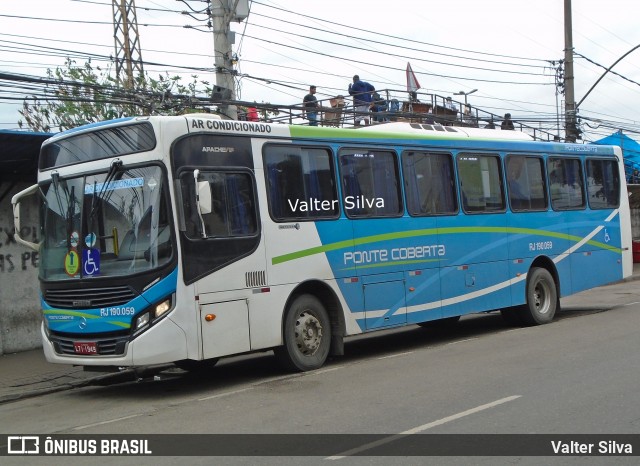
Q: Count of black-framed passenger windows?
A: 7